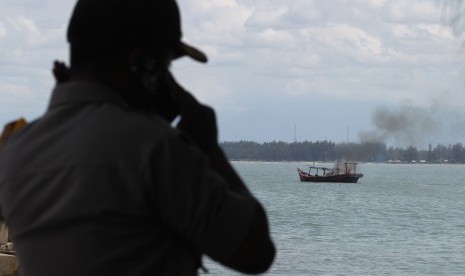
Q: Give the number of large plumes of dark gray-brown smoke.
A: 1